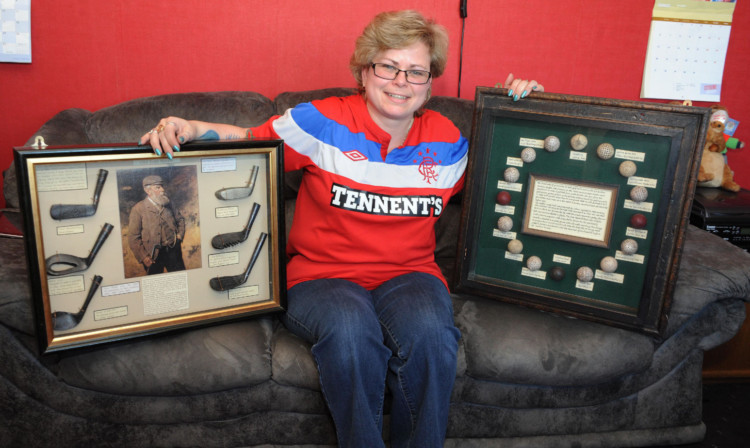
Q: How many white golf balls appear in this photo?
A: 13